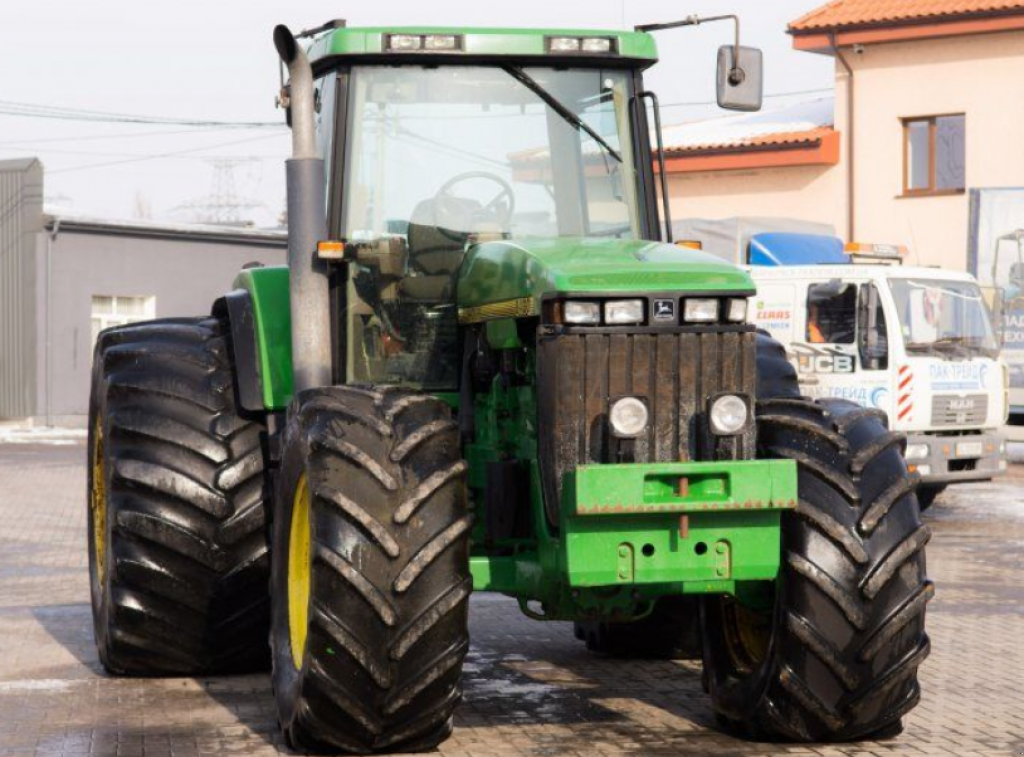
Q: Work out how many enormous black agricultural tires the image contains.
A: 4